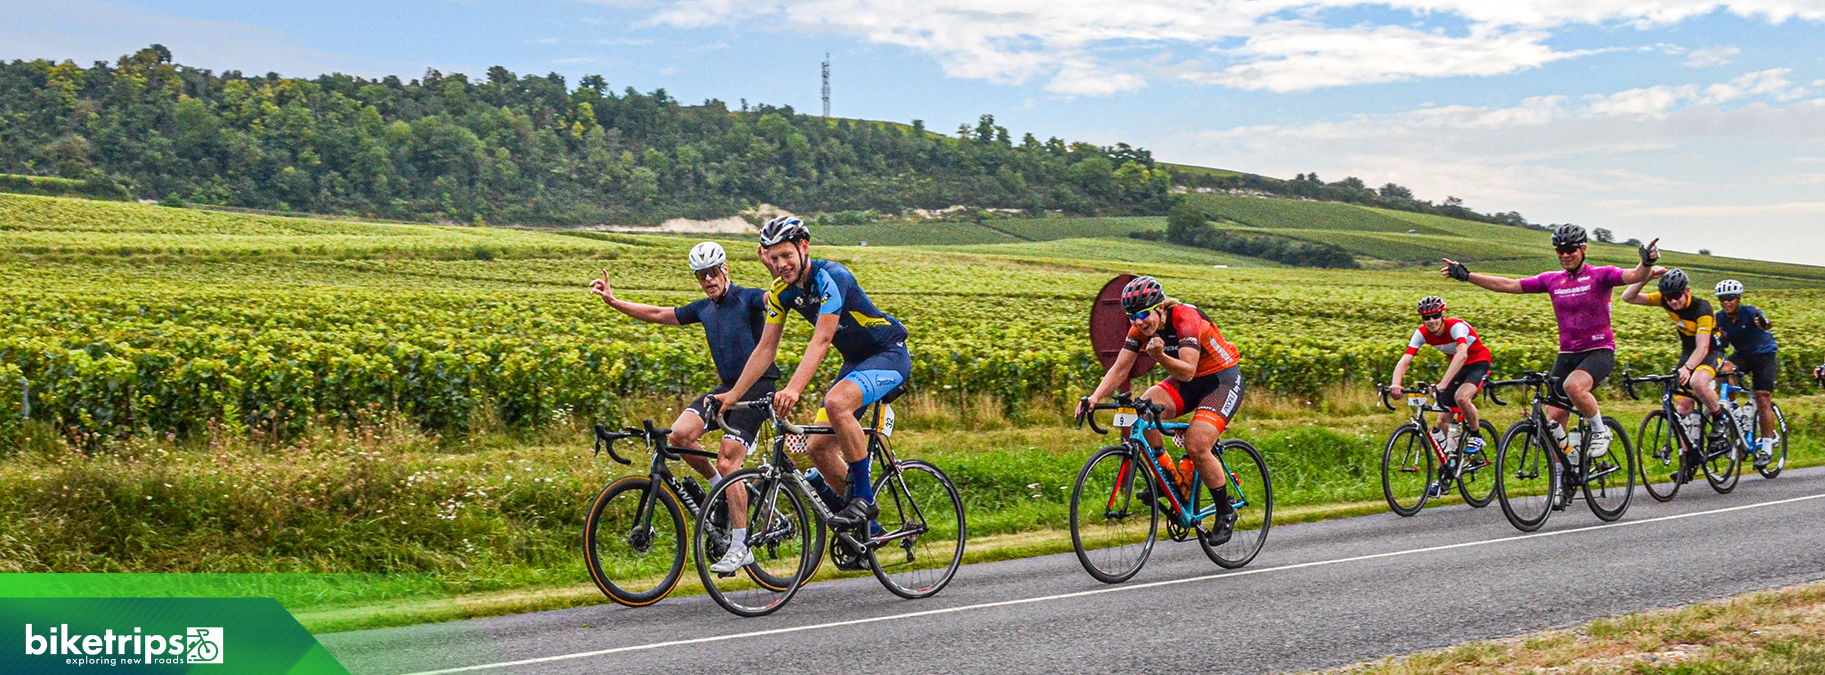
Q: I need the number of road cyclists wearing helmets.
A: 7